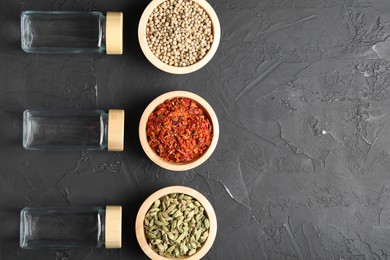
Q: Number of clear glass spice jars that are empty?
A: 3